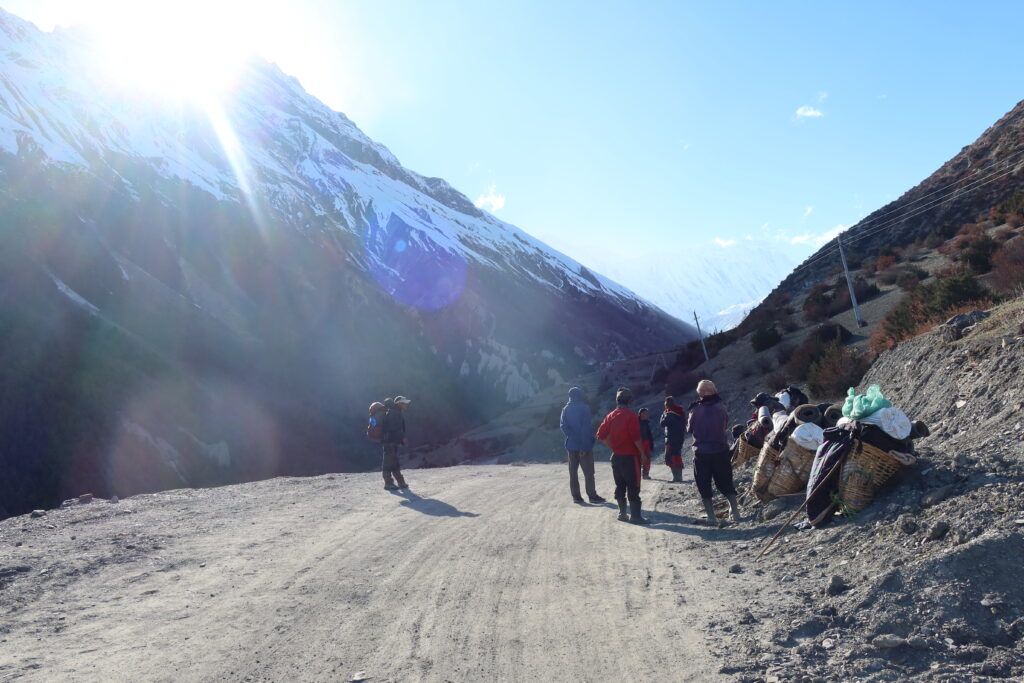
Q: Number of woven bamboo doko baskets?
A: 4